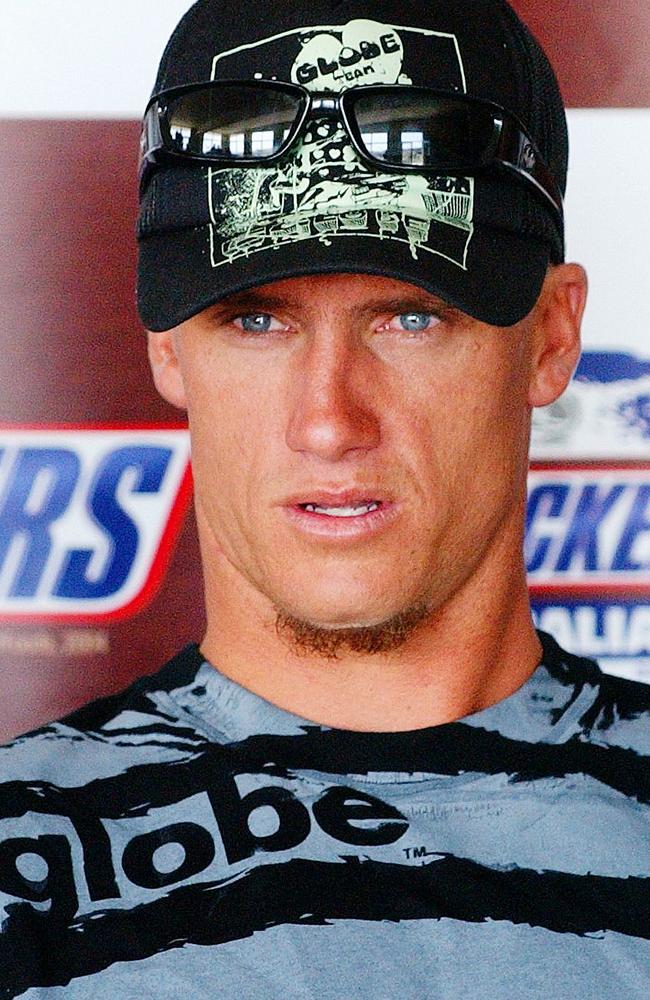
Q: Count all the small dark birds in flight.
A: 0